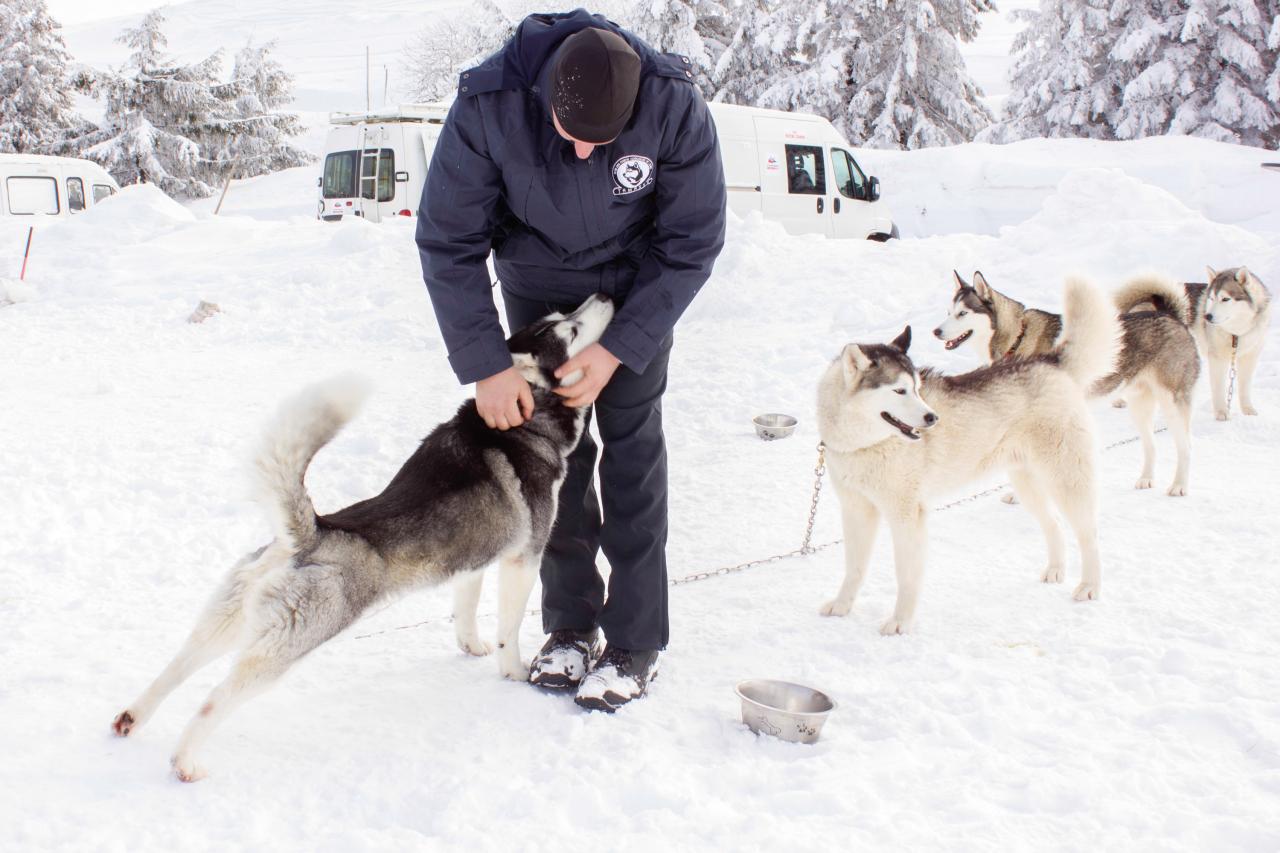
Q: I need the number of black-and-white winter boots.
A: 2